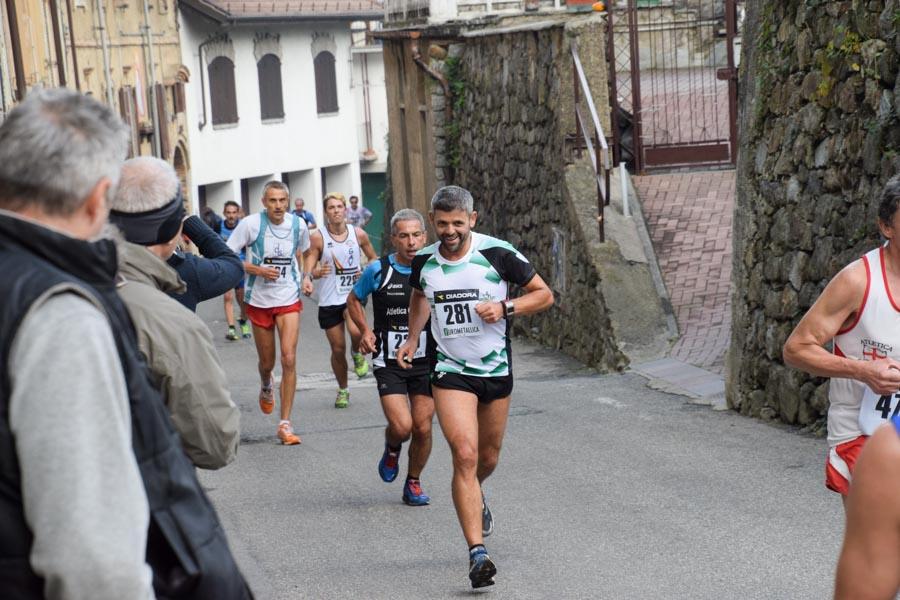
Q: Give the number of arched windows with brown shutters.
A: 3